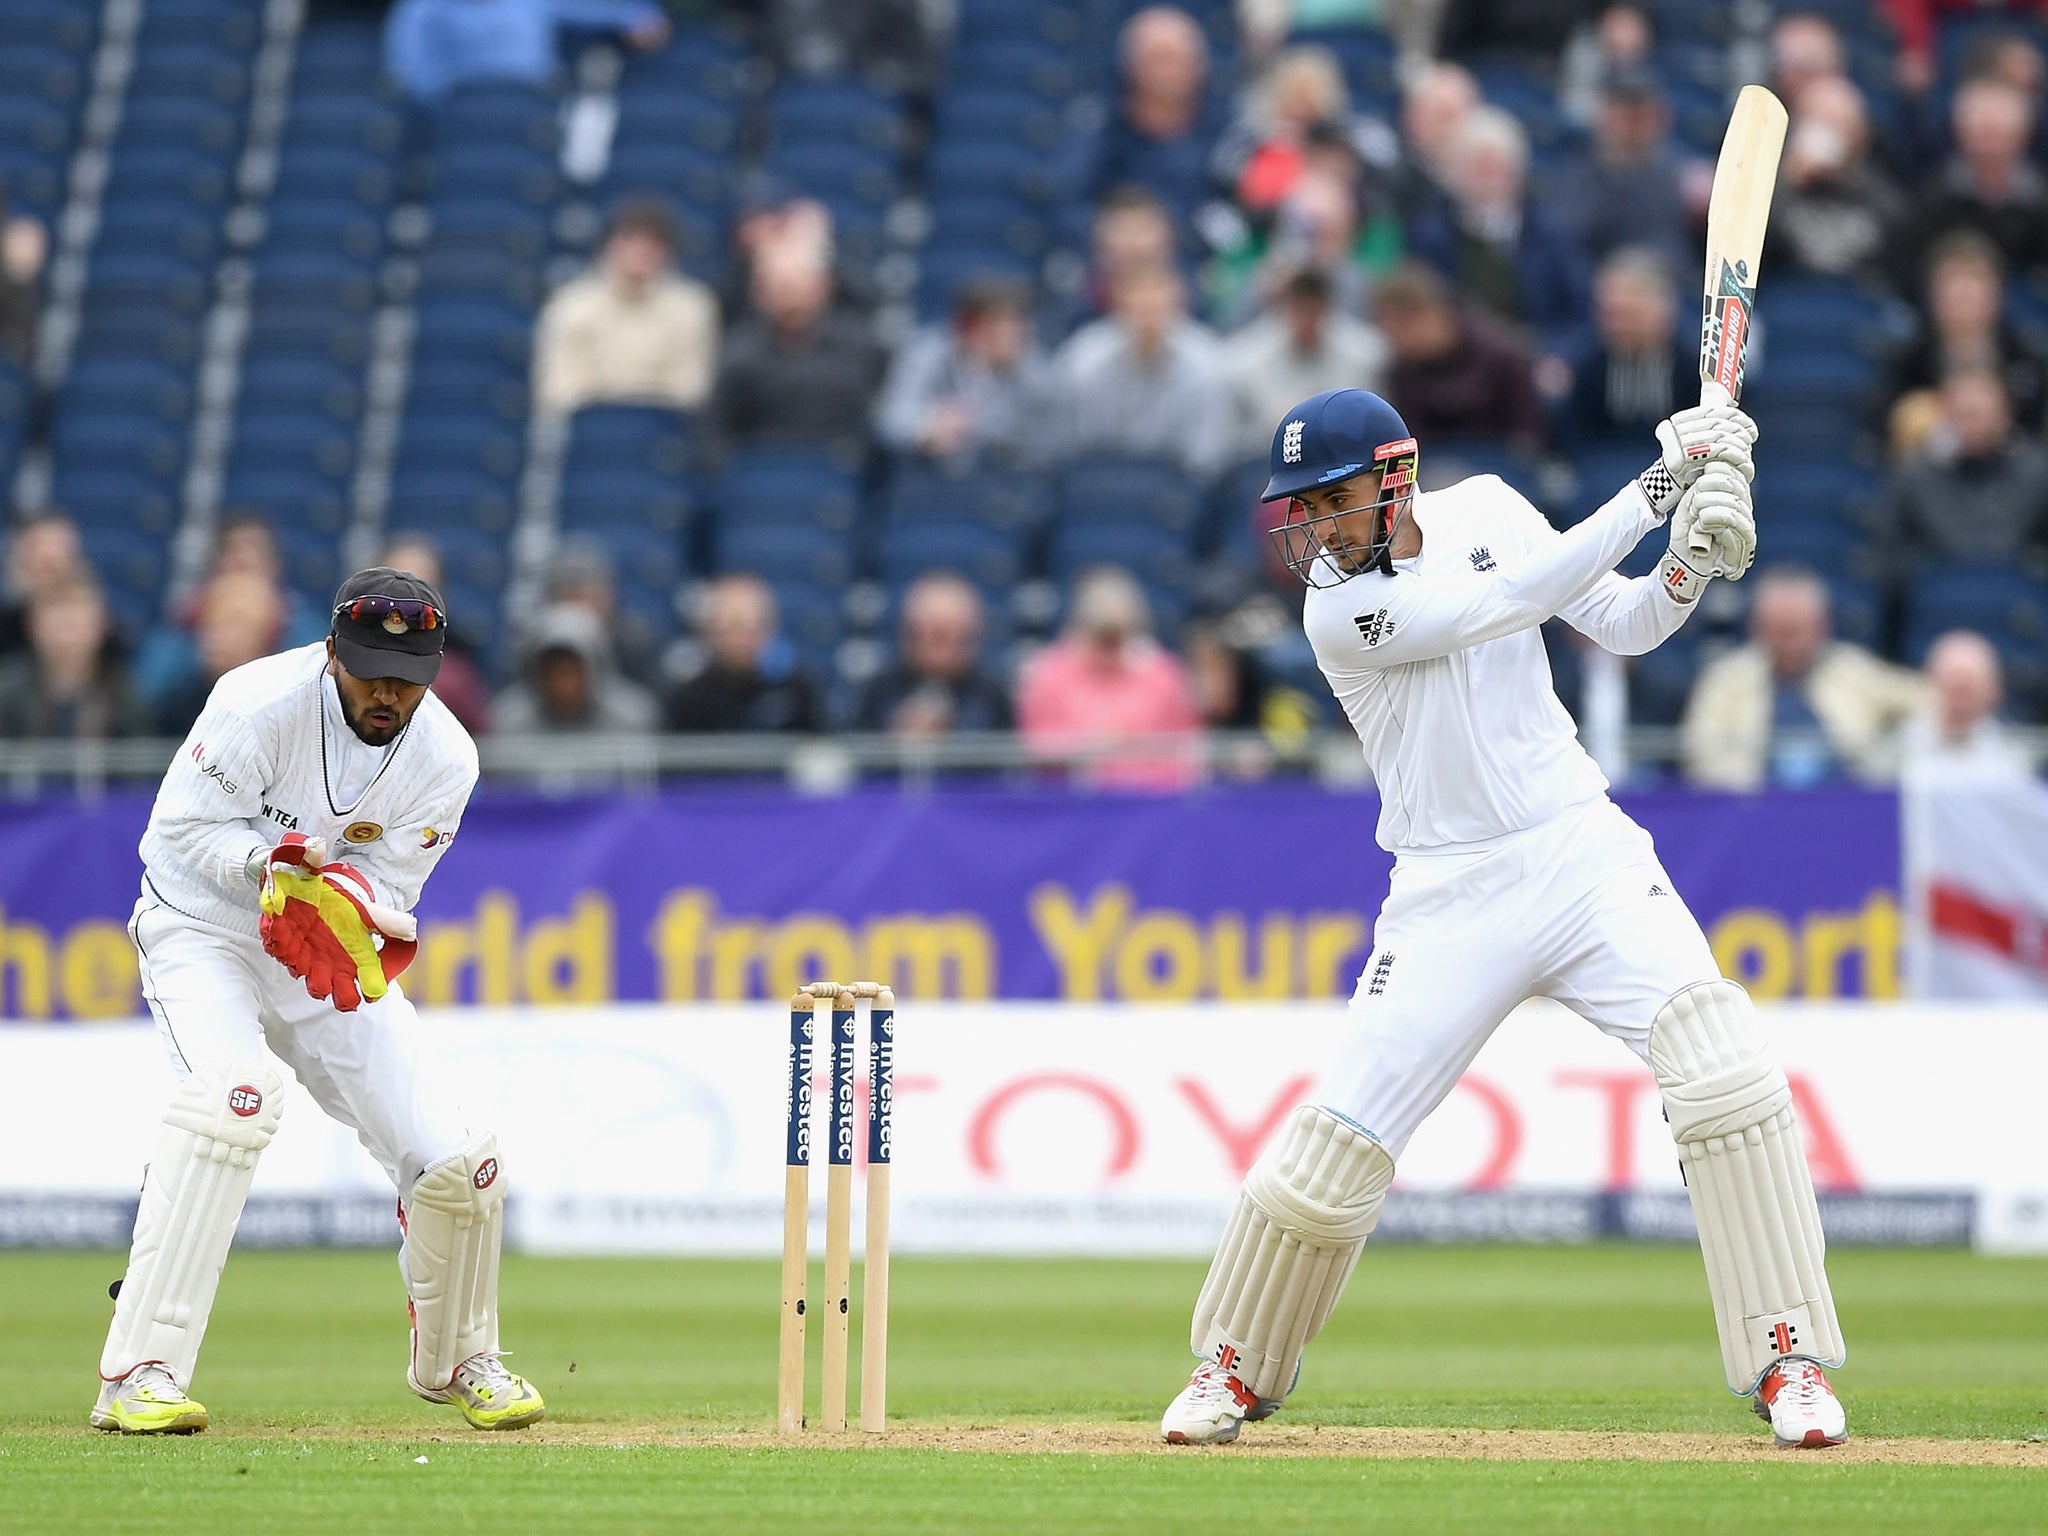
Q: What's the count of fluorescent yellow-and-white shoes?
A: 2